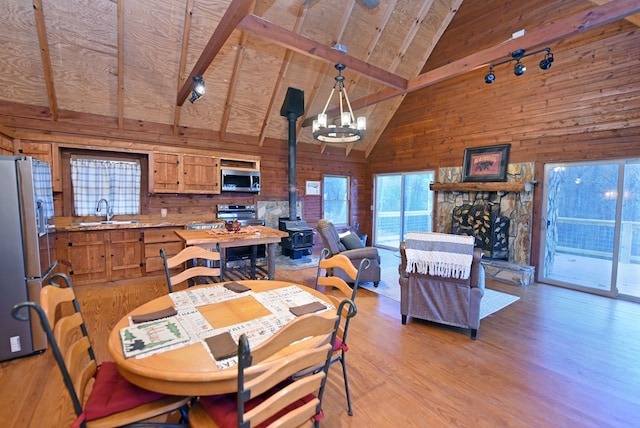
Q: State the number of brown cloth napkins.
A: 4